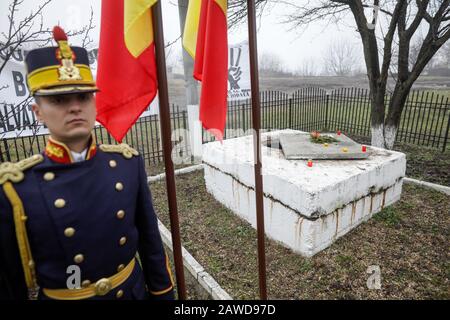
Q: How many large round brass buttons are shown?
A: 11